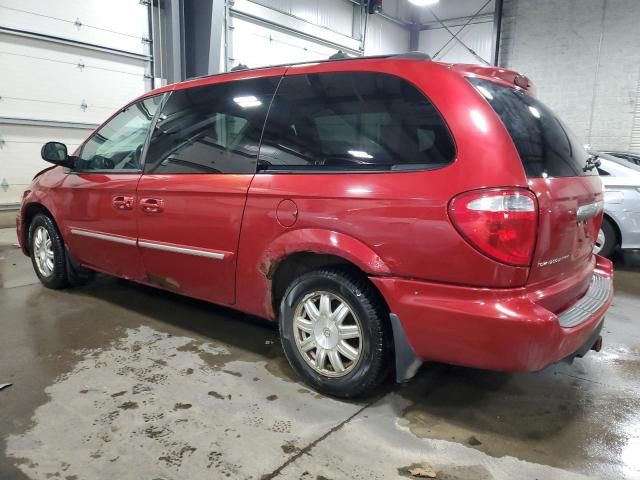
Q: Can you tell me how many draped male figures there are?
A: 0